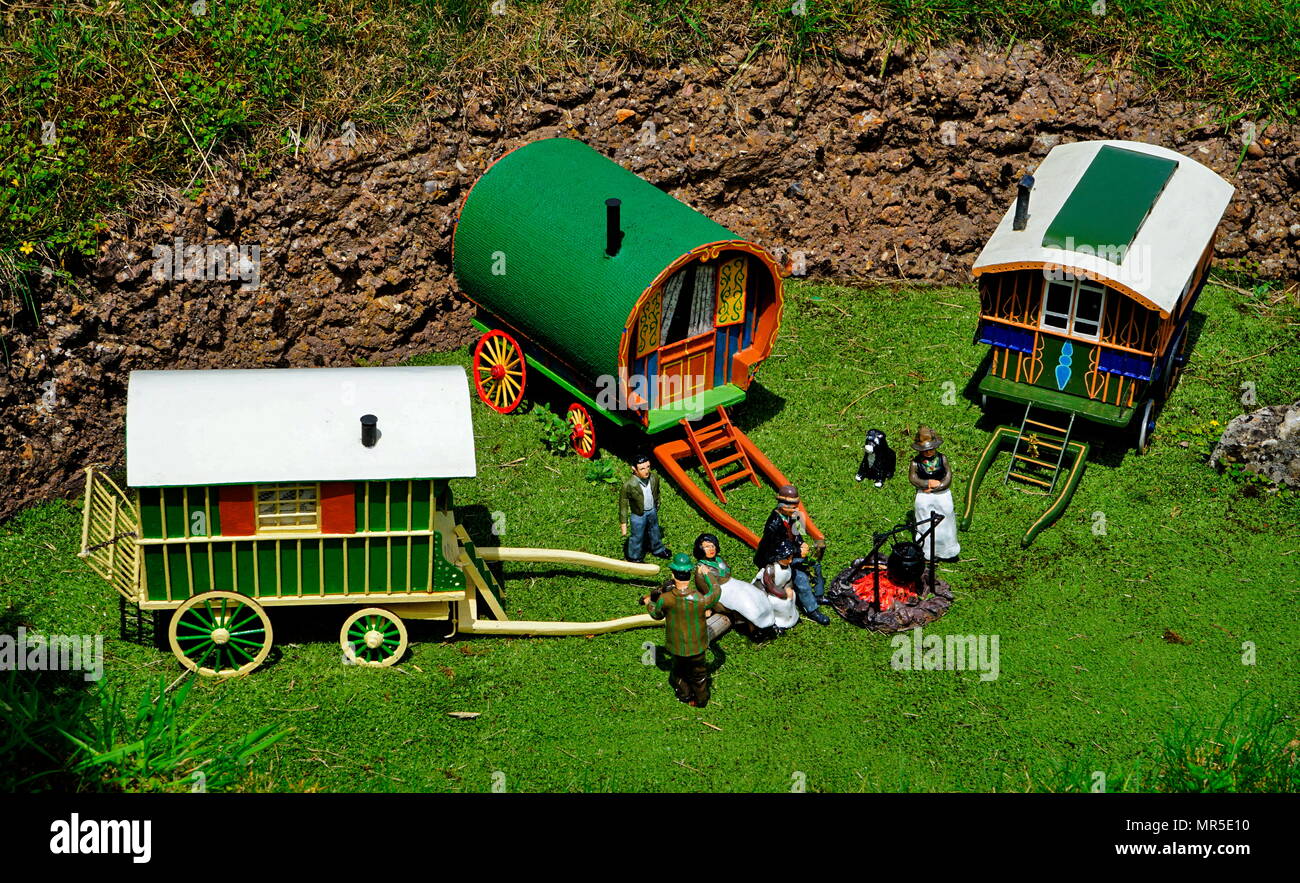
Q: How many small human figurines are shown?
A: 6